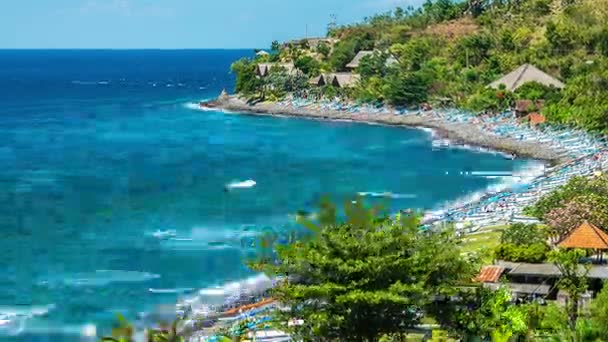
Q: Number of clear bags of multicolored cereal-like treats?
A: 0